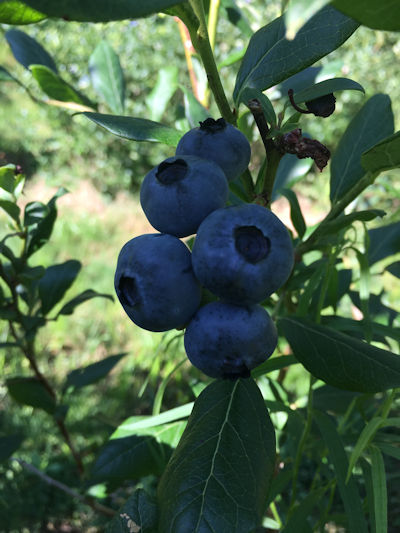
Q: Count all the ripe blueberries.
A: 5